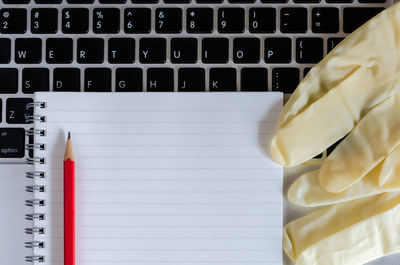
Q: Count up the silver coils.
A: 12